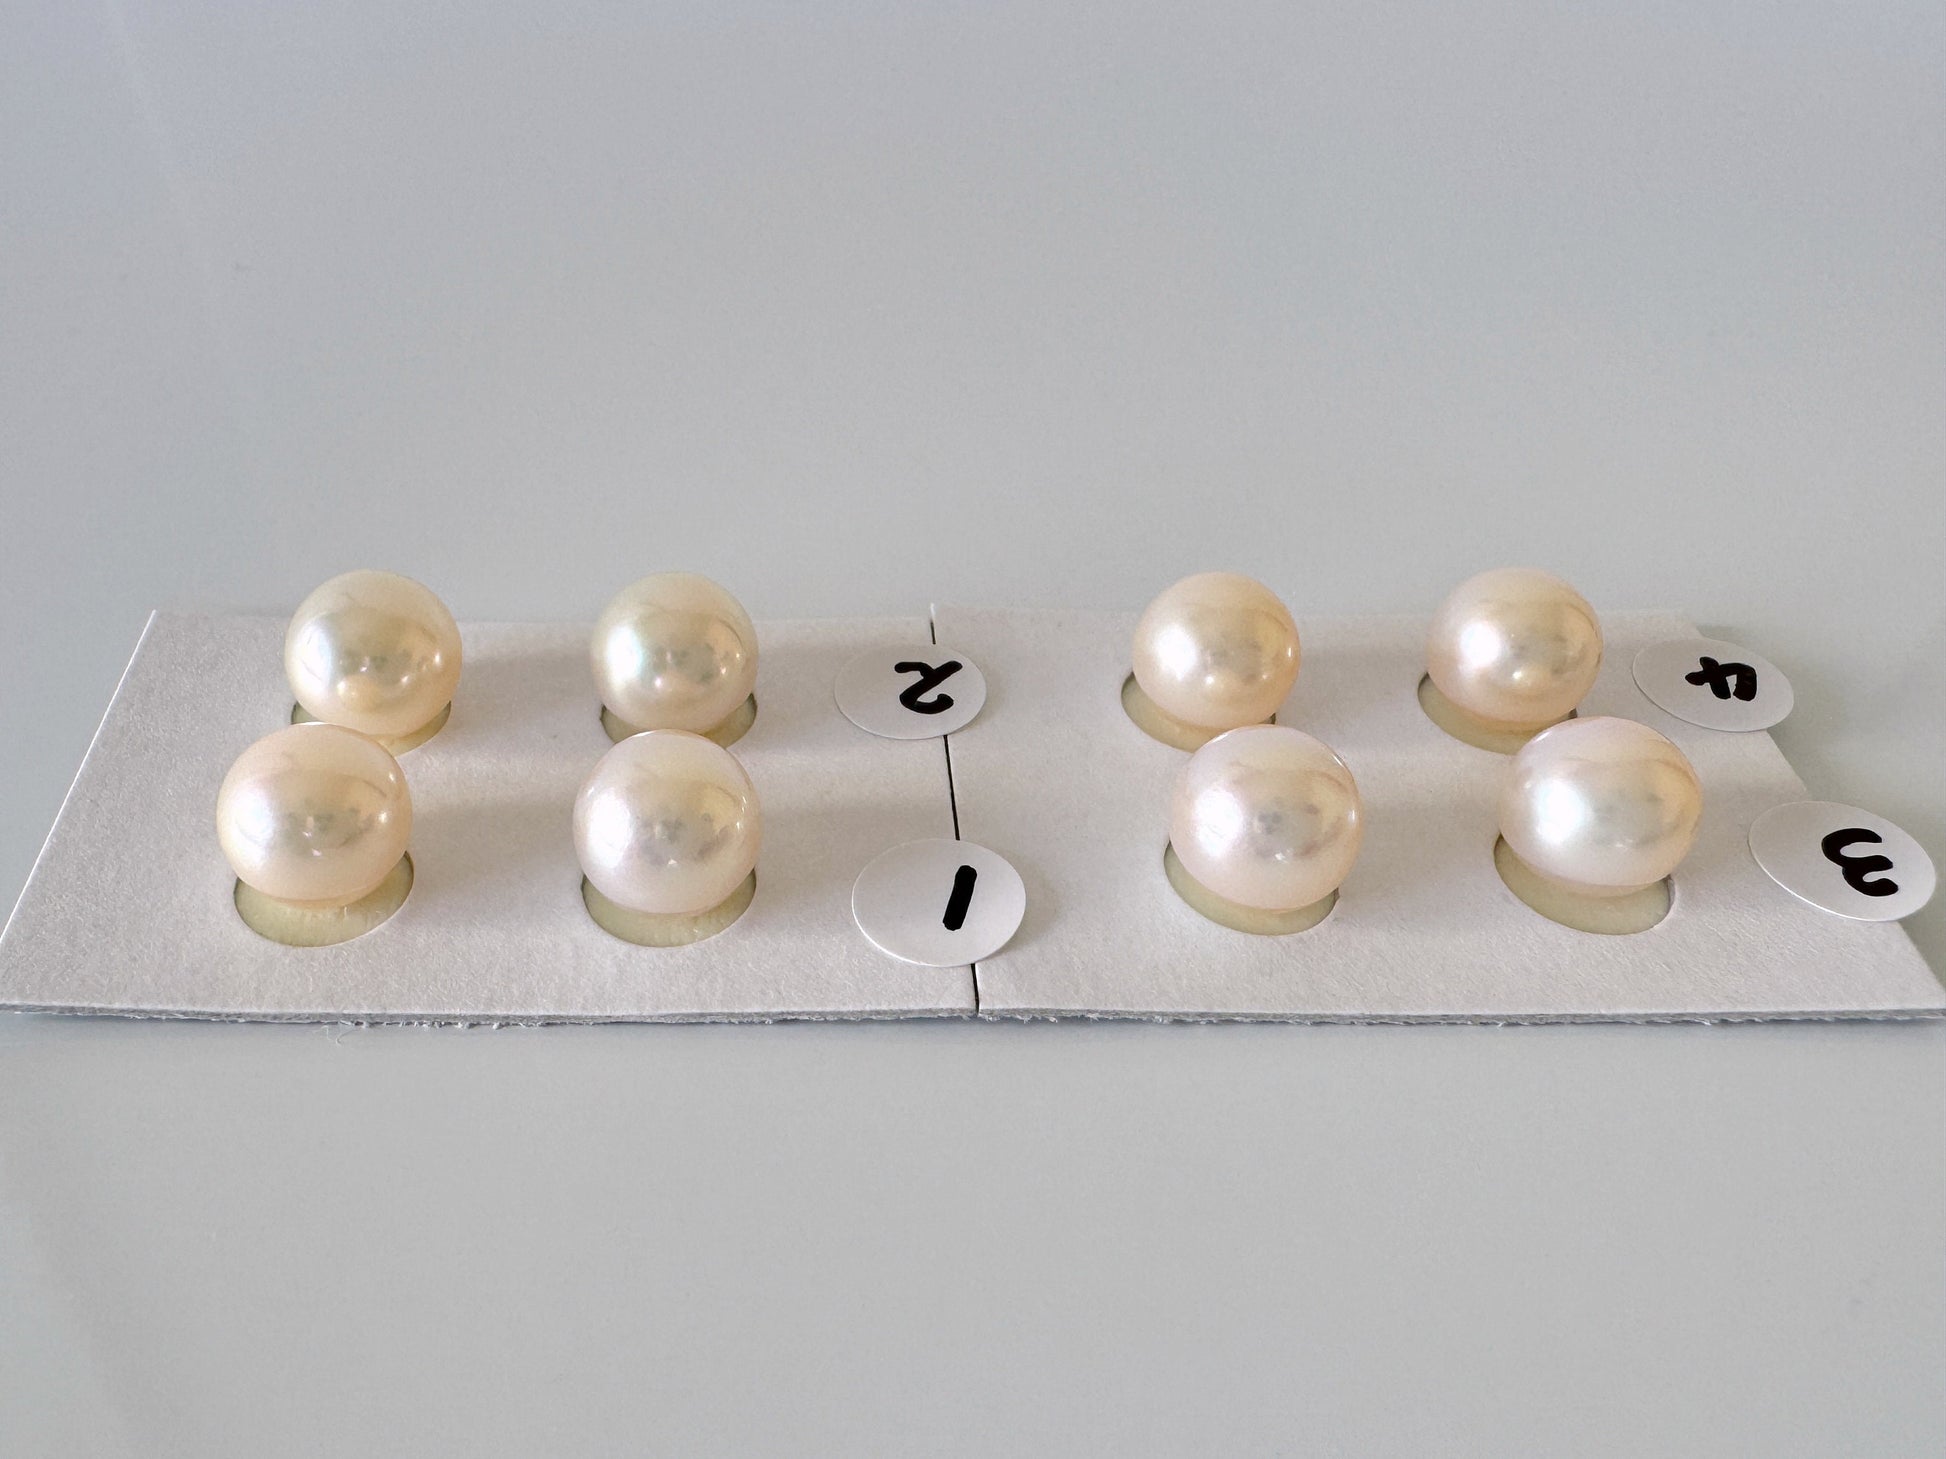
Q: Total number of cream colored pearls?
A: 8